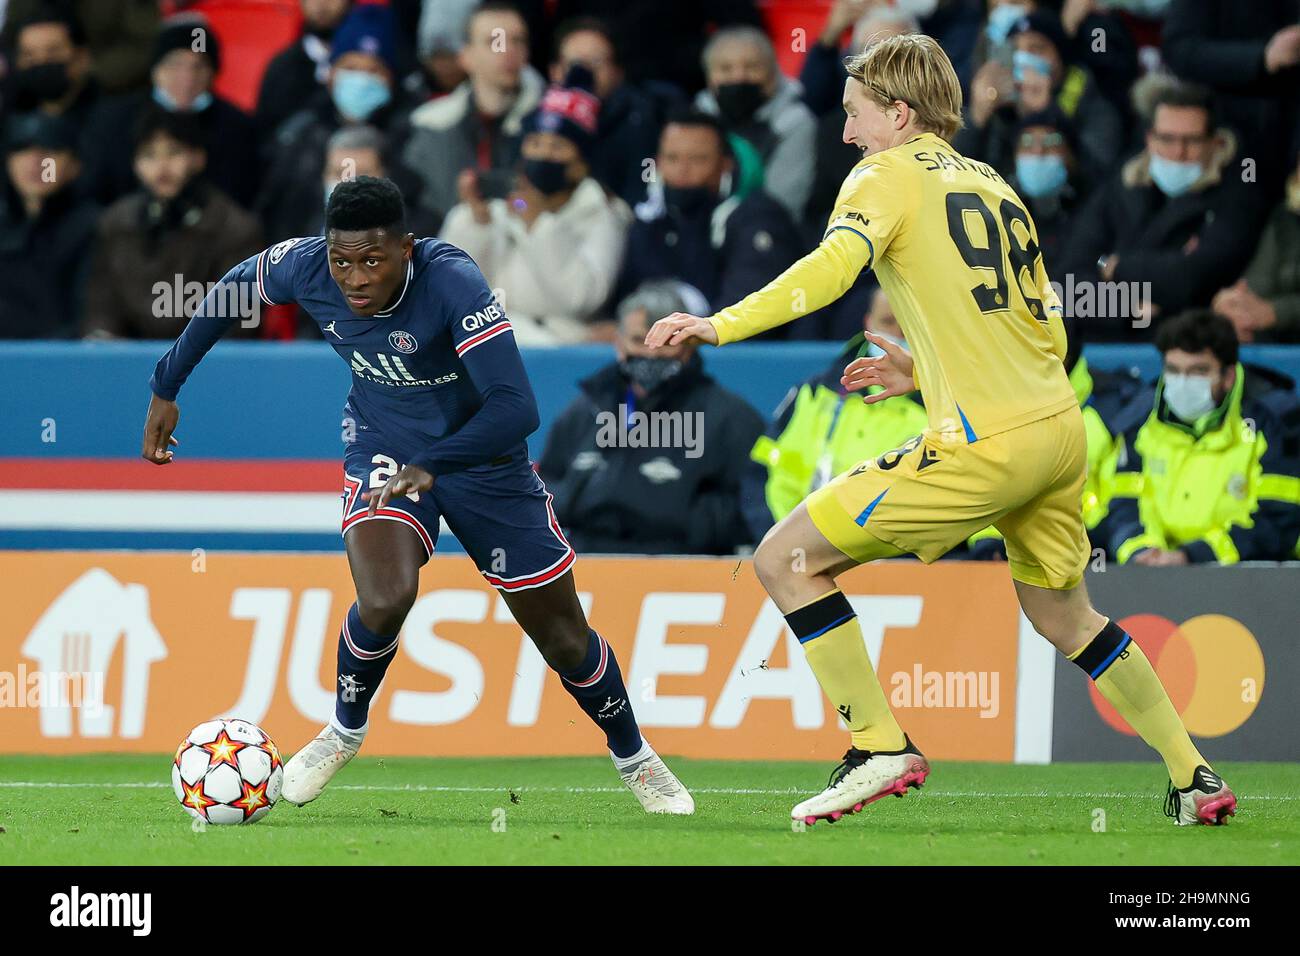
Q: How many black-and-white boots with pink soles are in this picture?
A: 2